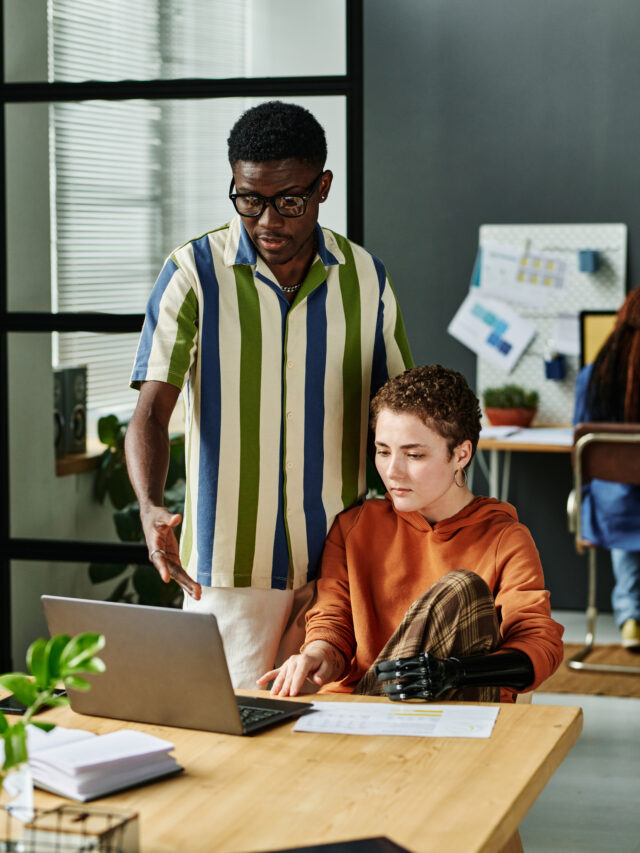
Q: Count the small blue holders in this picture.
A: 2